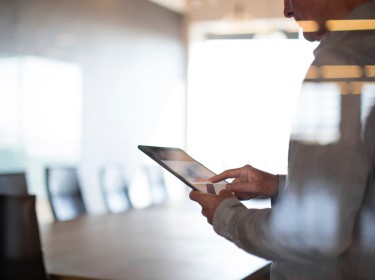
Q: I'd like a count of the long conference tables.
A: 1